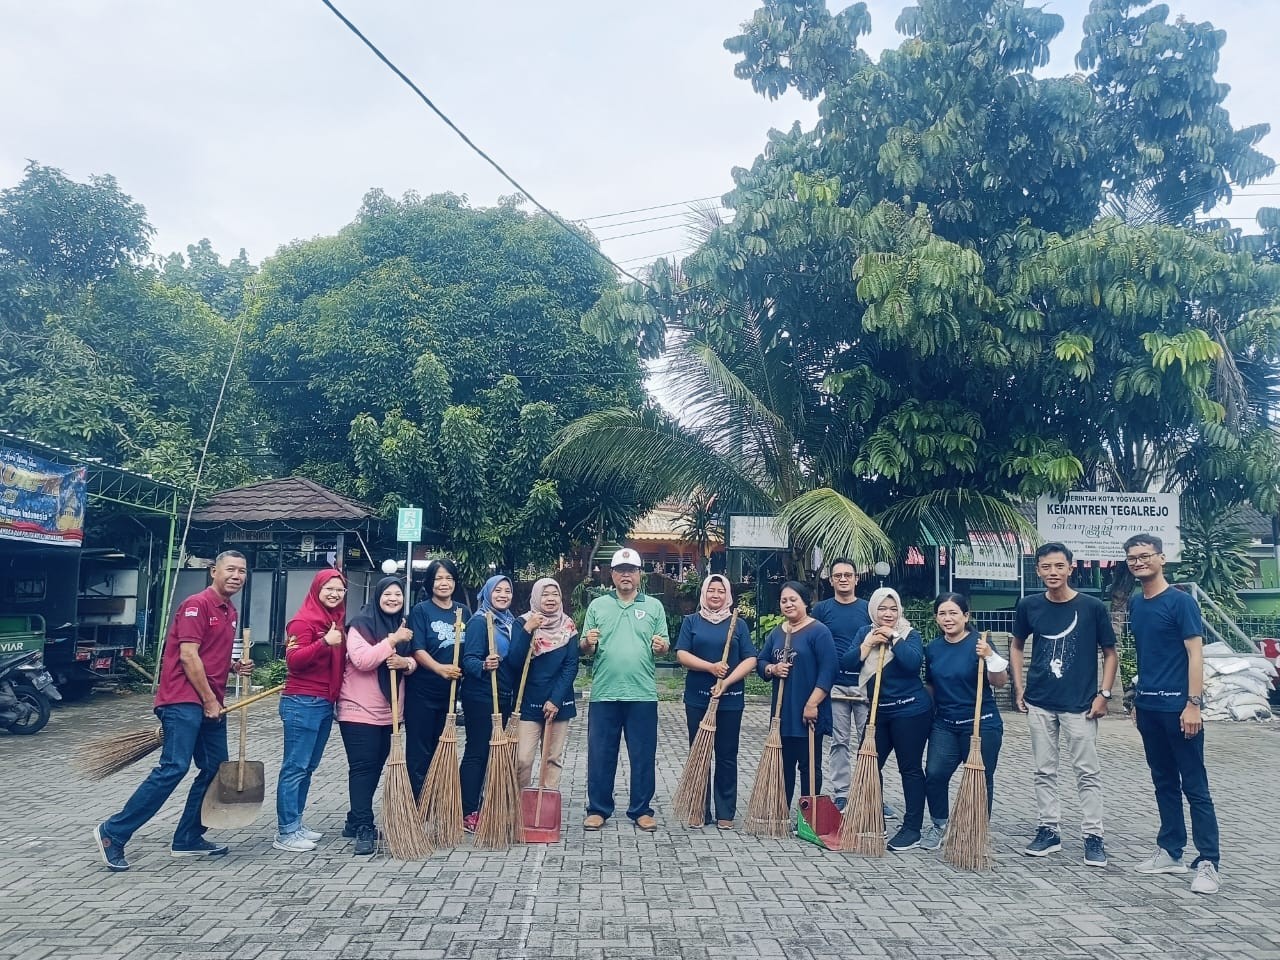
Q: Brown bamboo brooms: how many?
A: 9